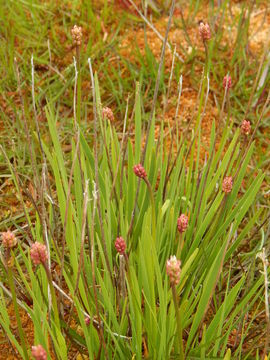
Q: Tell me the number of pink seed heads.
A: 13